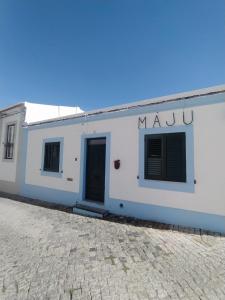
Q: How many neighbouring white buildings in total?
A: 1